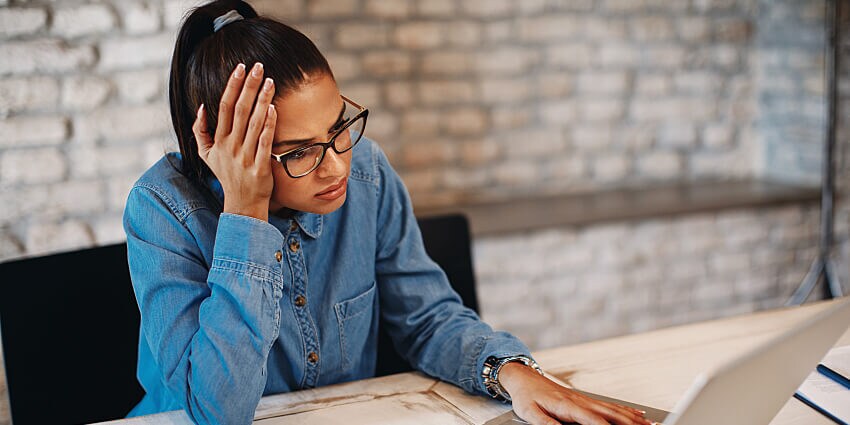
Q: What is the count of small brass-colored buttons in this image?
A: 5